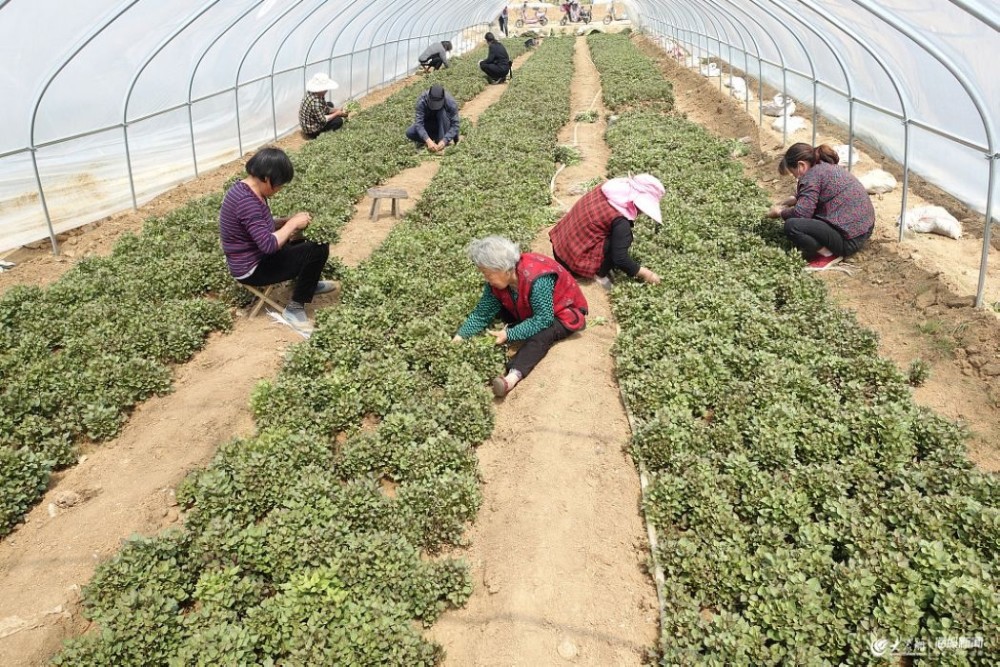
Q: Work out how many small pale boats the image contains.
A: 0